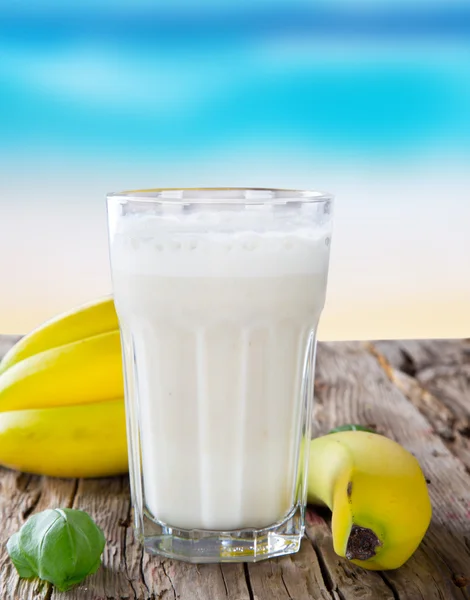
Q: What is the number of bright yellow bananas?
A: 4